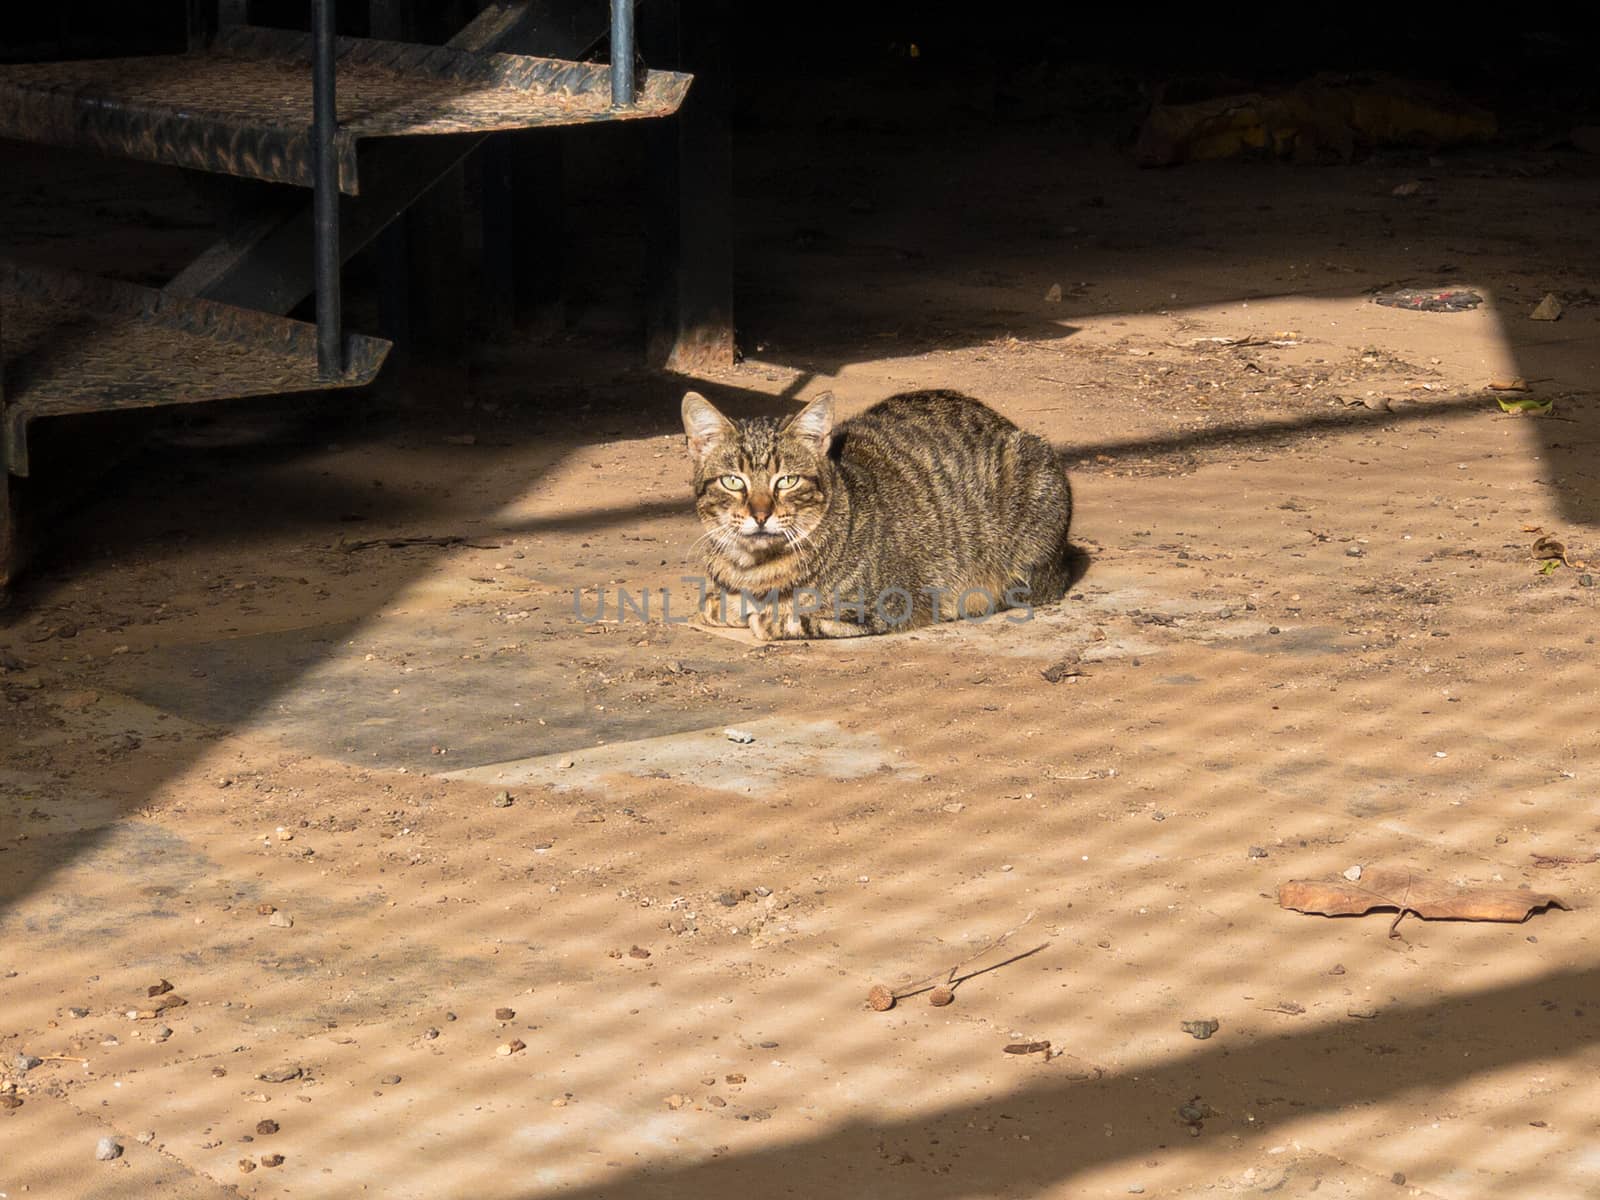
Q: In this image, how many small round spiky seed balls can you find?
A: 2